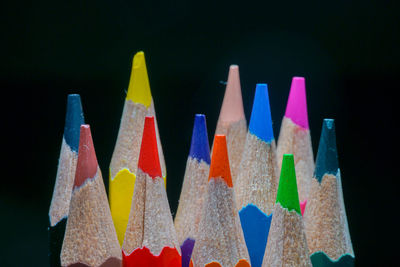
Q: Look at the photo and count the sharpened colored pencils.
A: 11